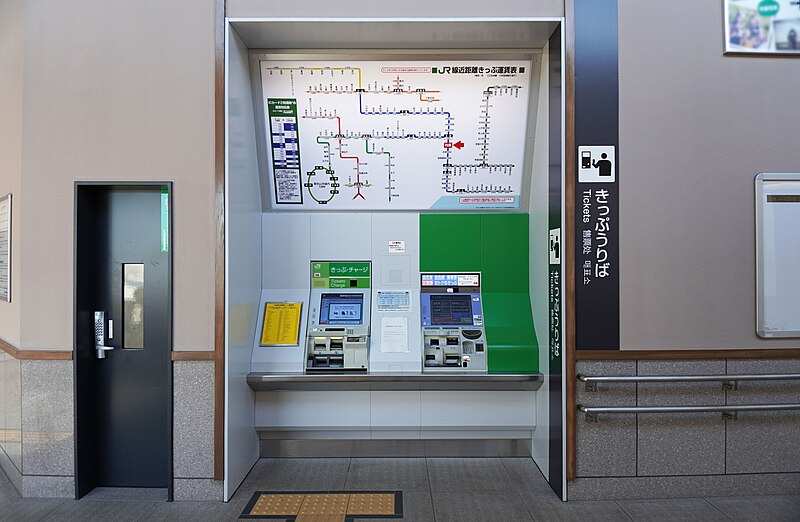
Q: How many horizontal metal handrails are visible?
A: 2